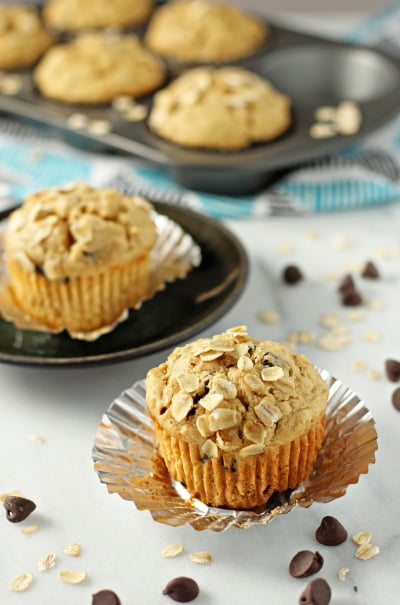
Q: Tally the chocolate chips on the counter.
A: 12